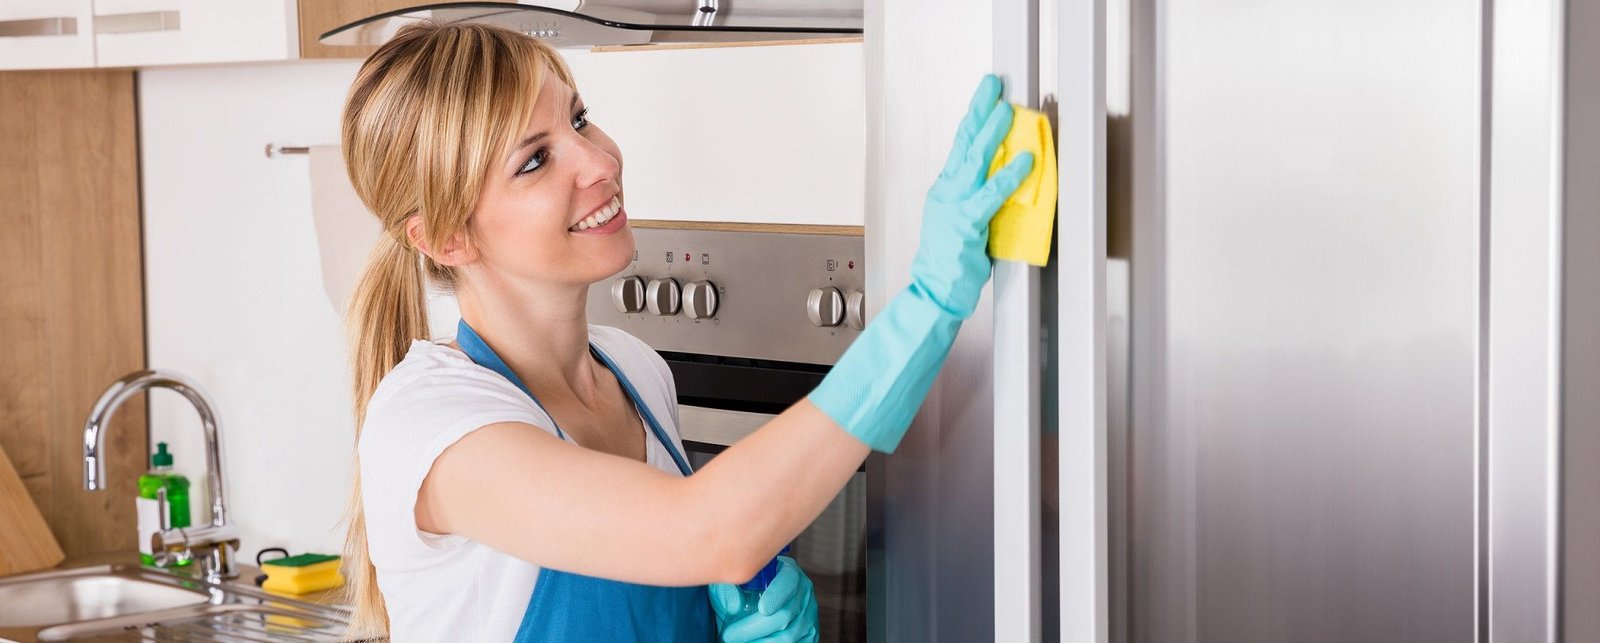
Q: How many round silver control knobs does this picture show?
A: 5